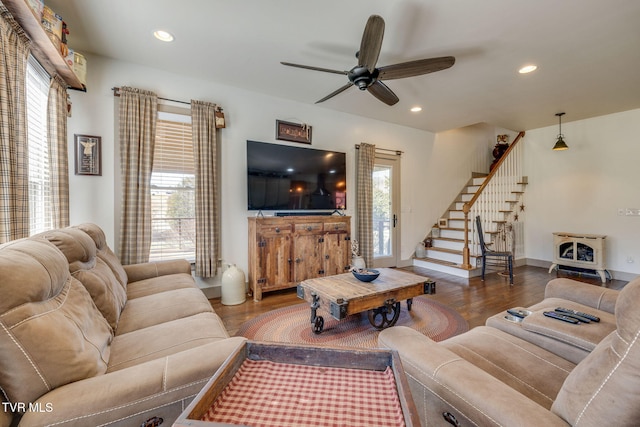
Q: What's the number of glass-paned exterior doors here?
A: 1